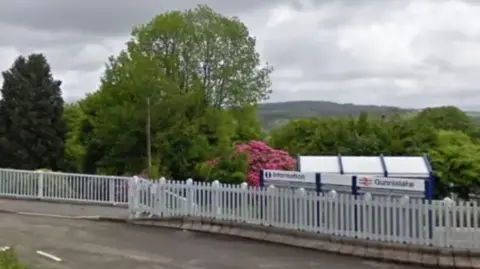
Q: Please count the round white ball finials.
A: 11